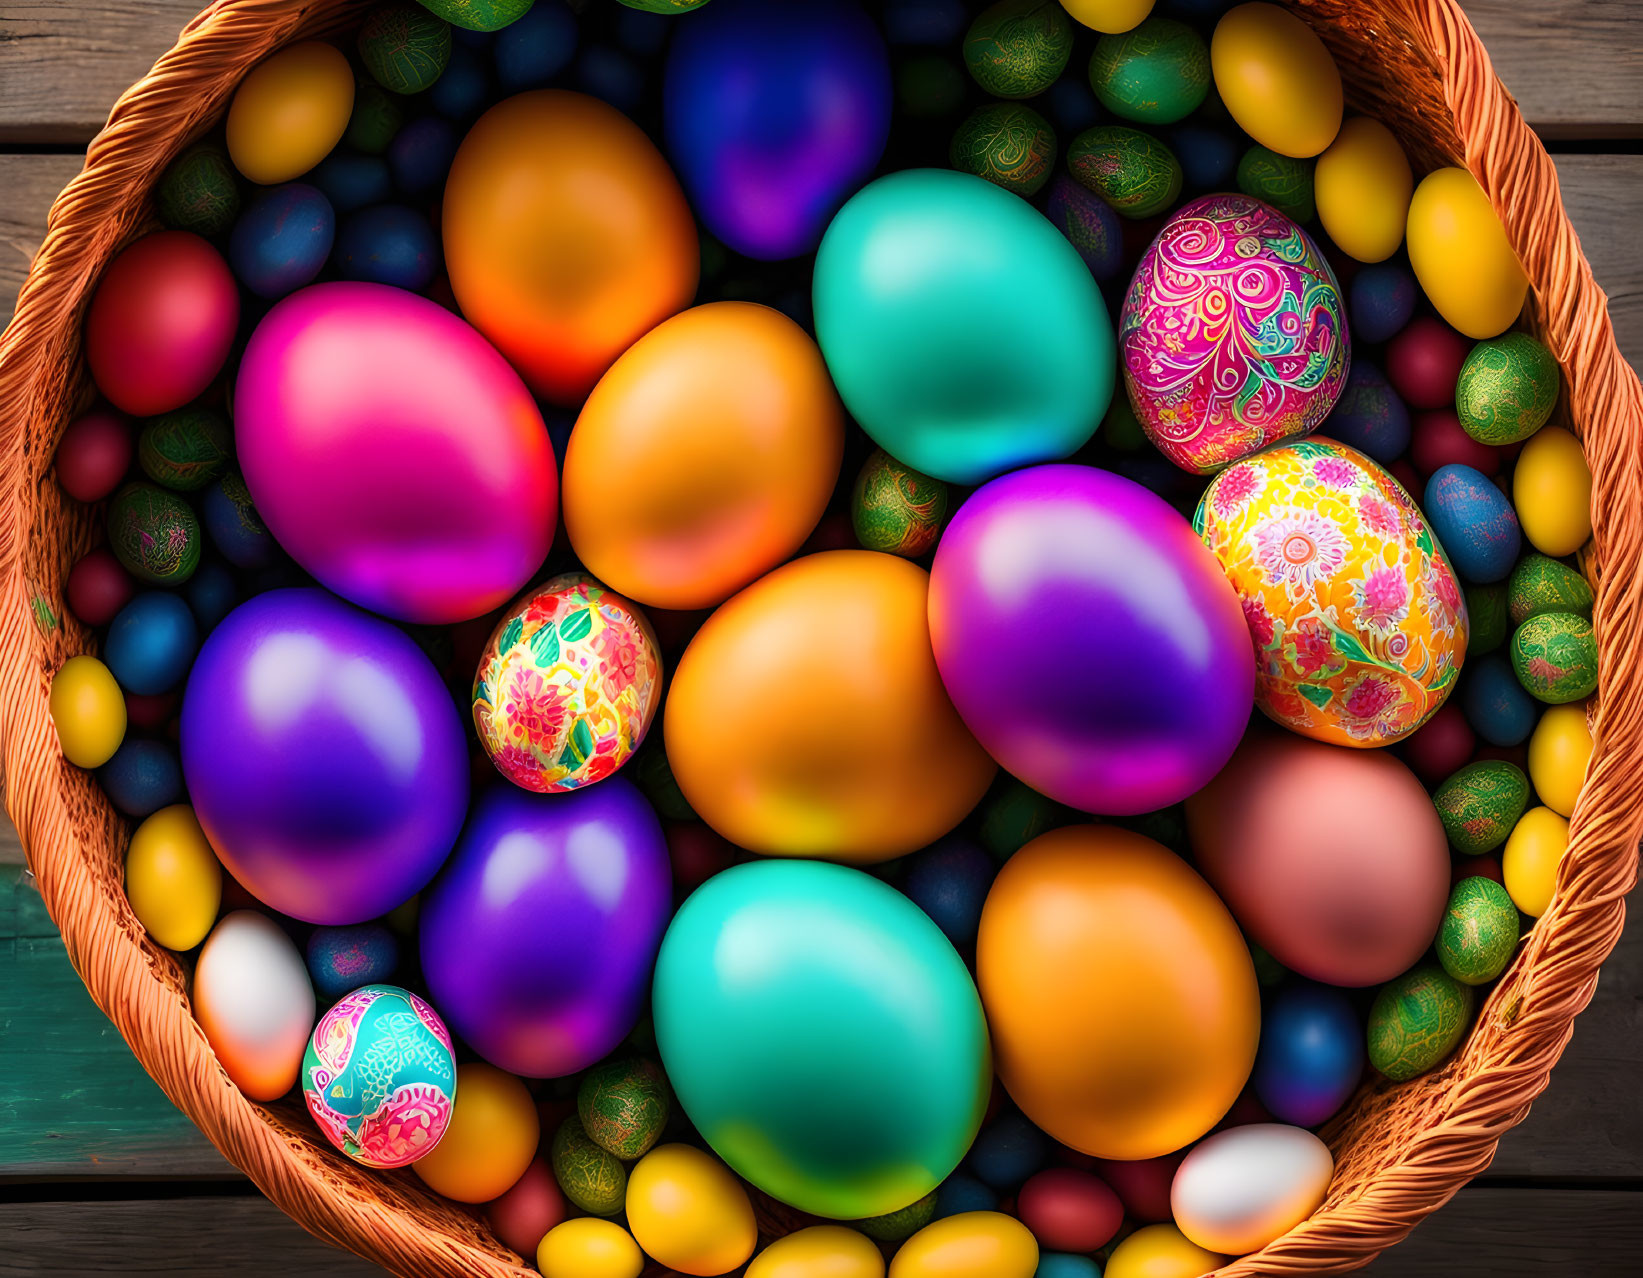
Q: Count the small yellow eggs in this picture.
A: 15